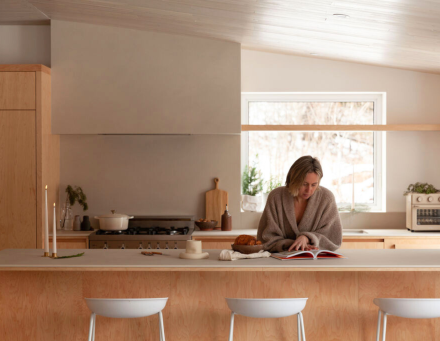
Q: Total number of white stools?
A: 3